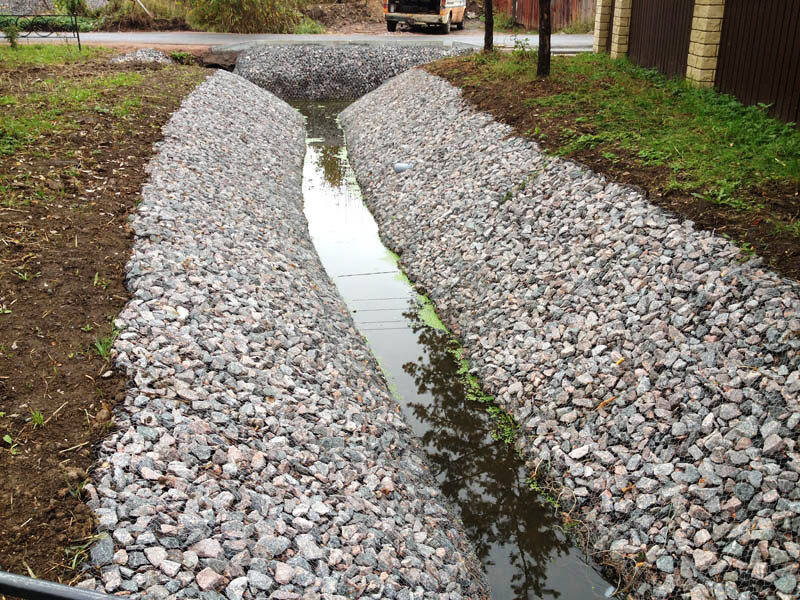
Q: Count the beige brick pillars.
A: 3